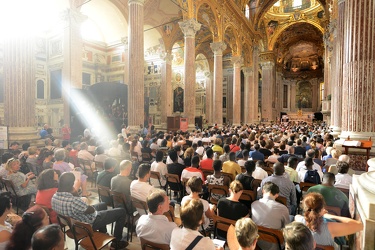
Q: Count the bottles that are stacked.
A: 0